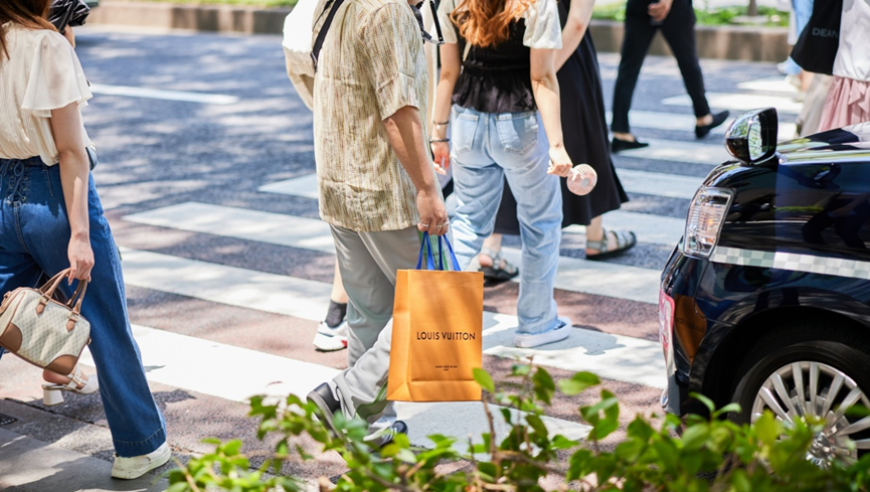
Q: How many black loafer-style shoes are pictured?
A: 2